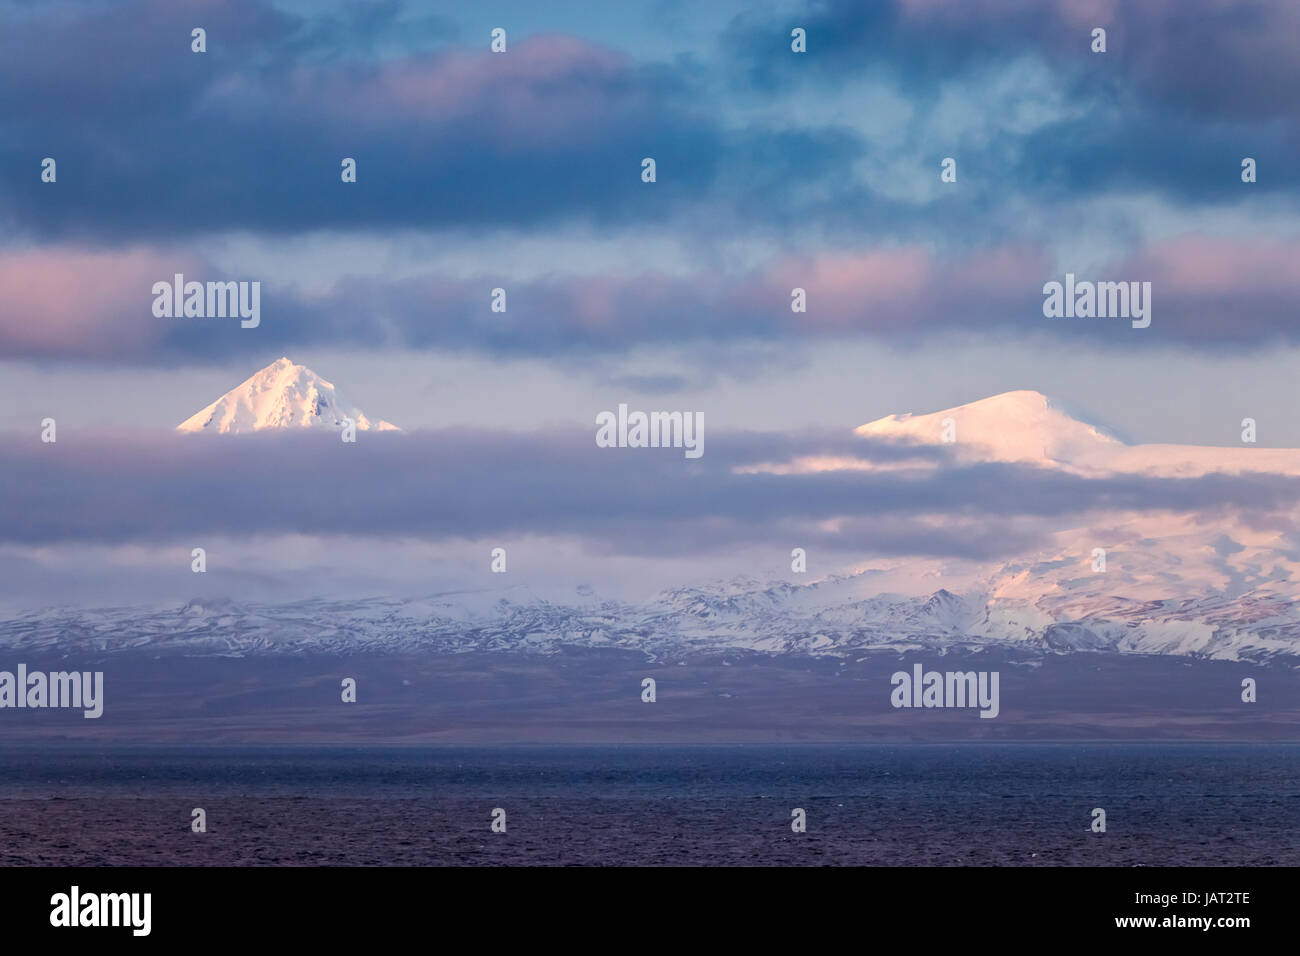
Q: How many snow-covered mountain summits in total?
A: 2